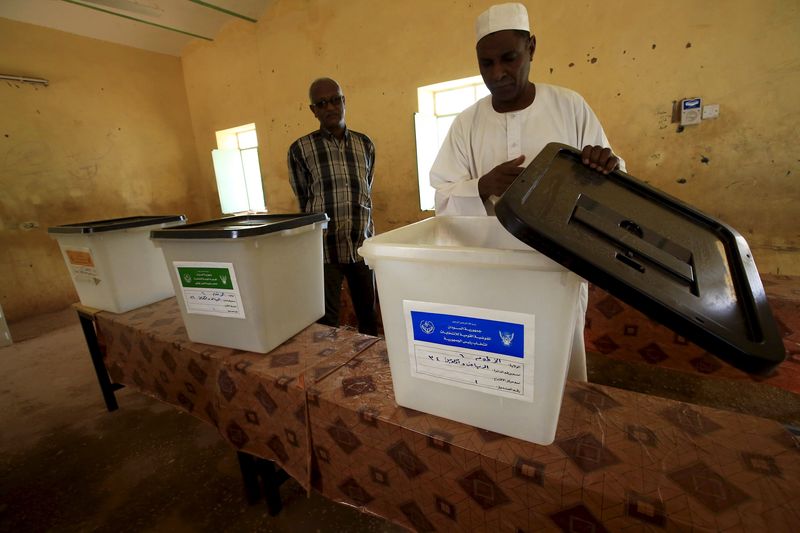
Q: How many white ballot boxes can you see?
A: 3